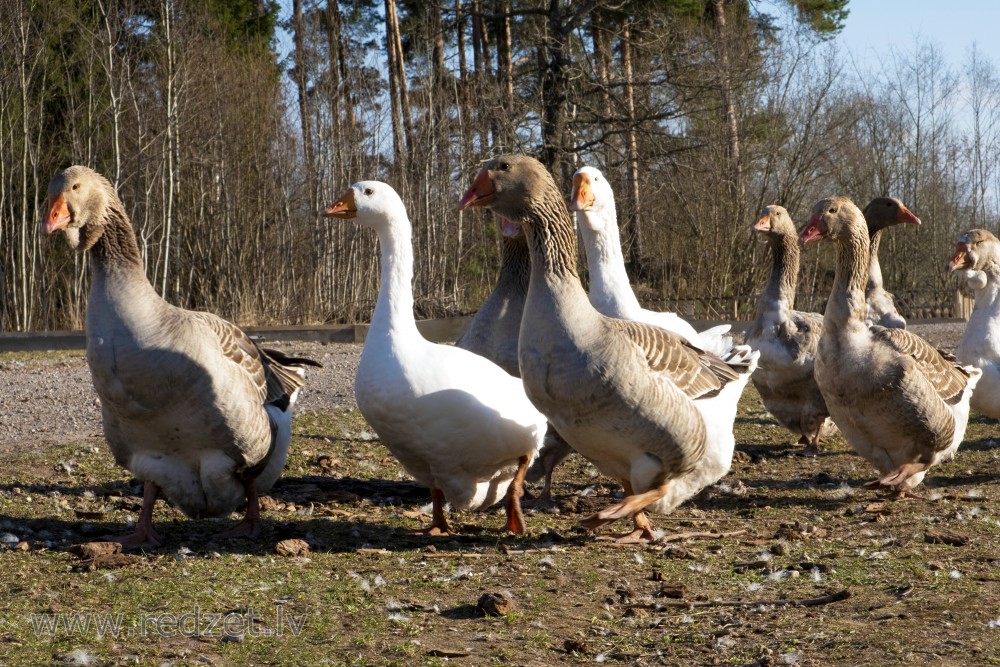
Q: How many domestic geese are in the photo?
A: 9